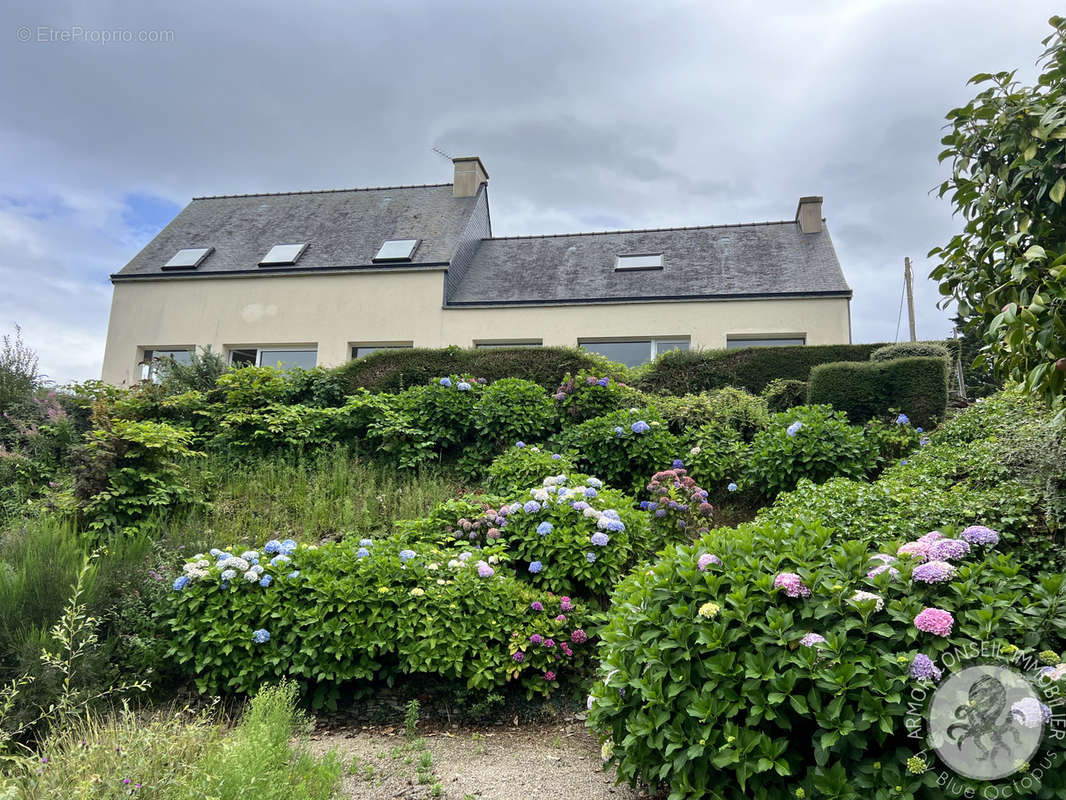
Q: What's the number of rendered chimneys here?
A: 2